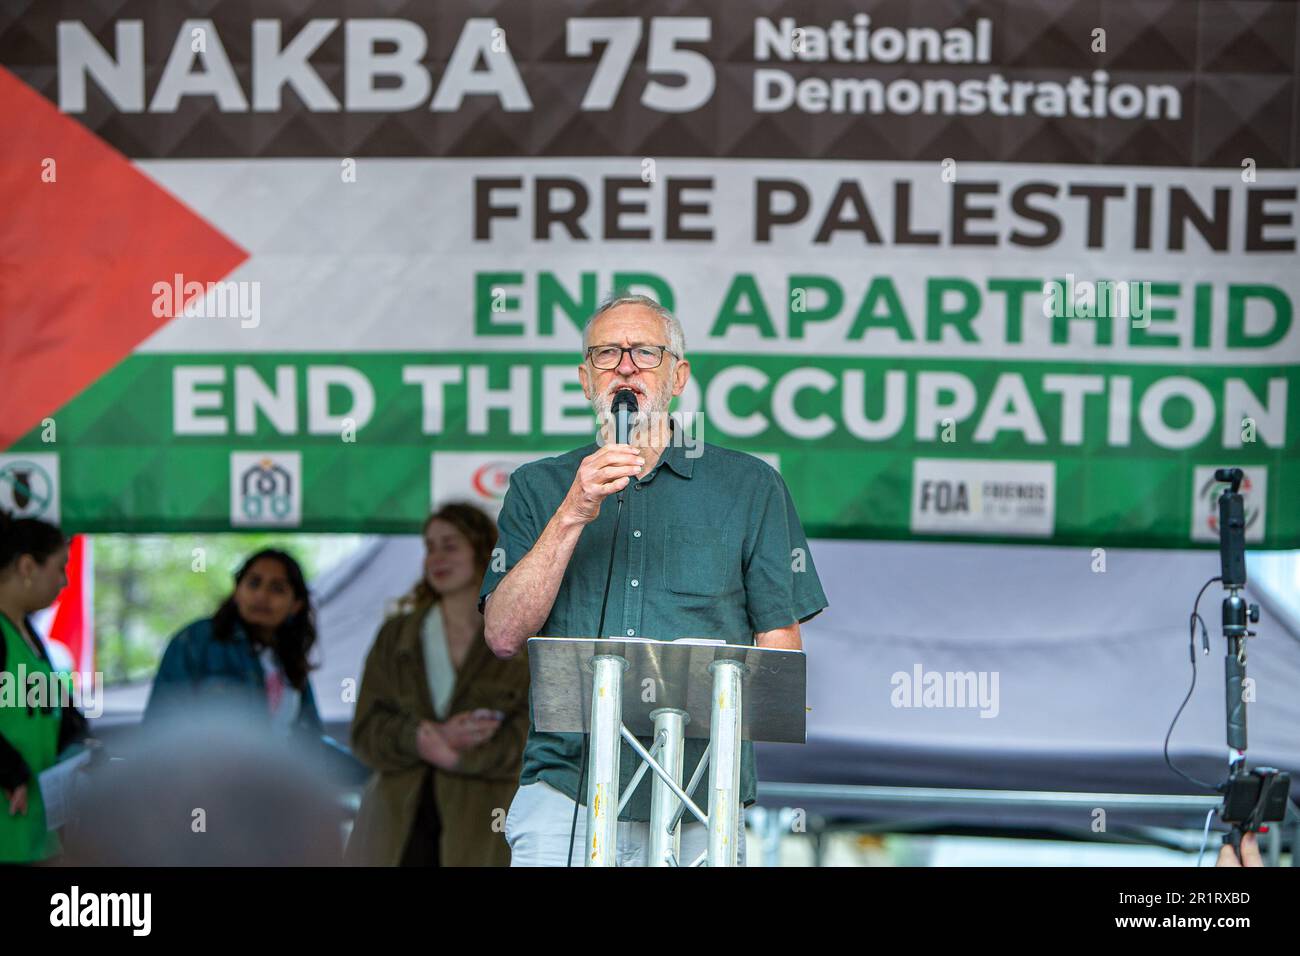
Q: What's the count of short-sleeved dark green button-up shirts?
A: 1